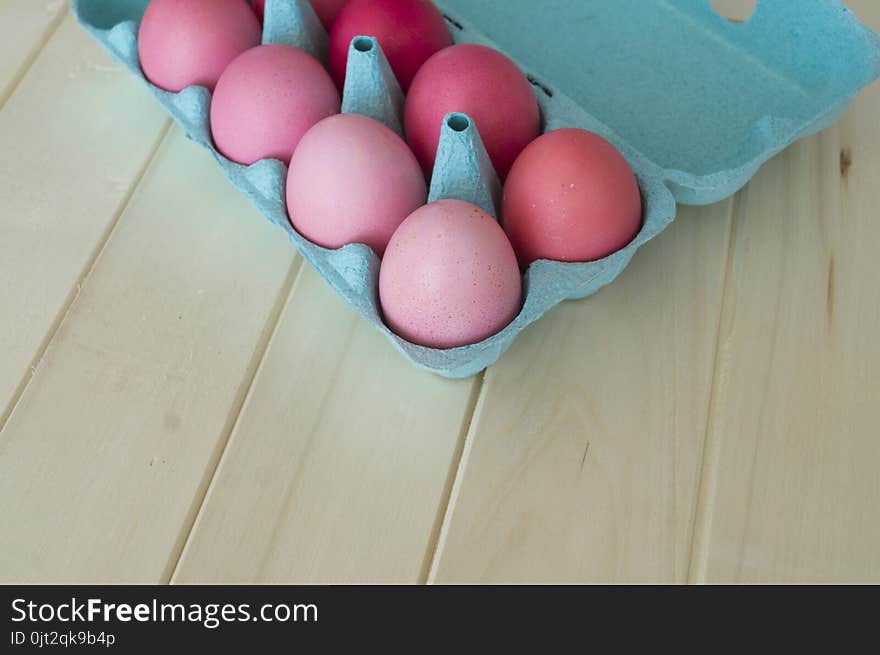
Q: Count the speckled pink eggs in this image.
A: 1